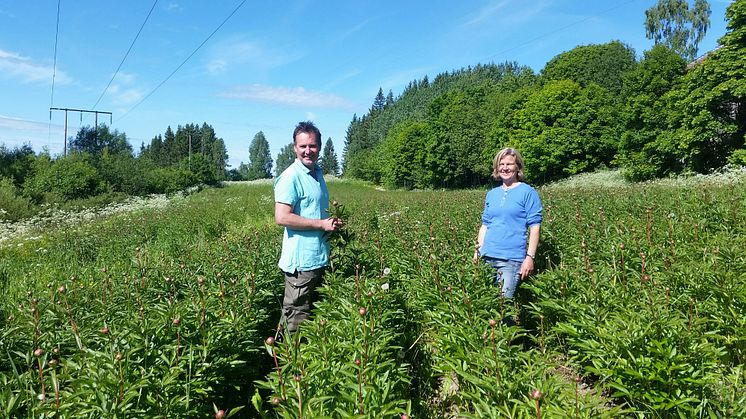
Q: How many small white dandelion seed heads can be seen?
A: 2